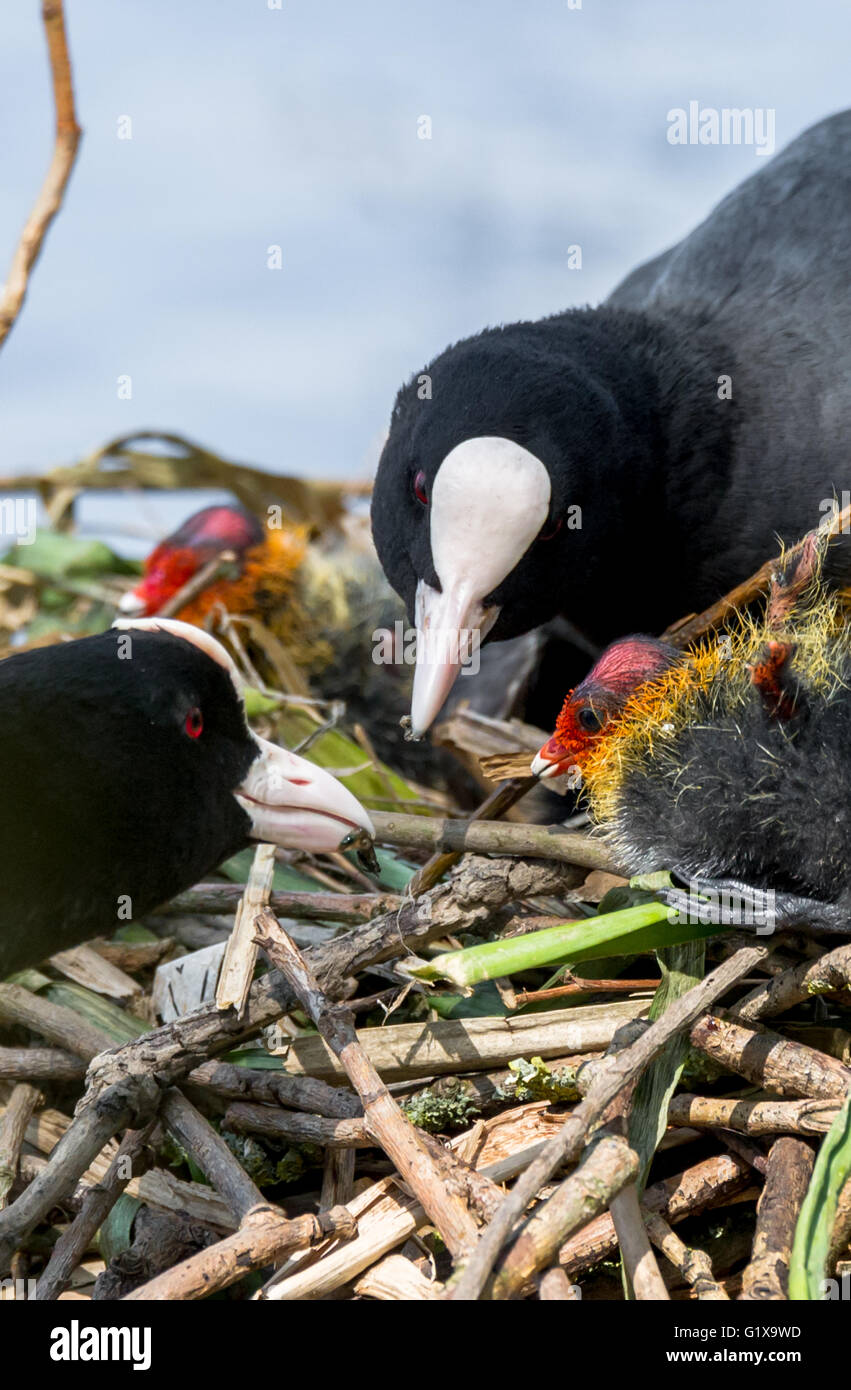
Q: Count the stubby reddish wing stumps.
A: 2